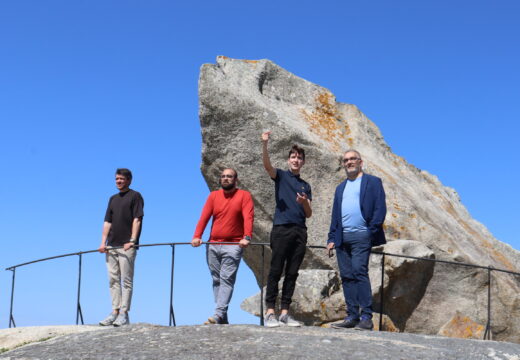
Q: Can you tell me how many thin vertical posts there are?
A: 6